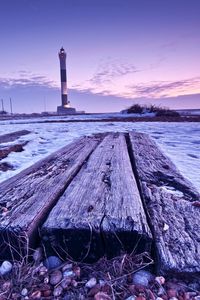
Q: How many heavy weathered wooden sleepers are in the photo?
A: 3